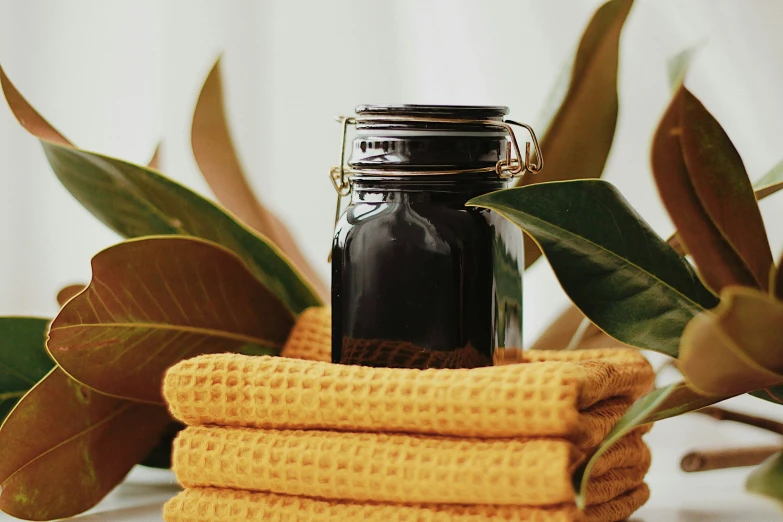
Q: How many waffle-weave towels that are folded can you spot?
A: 3